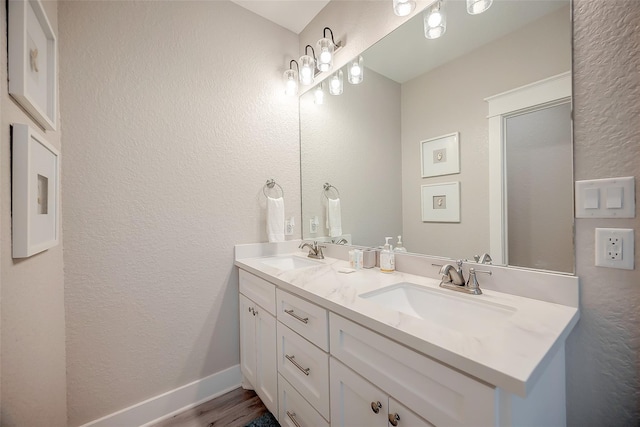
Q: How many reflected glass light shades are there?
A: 5